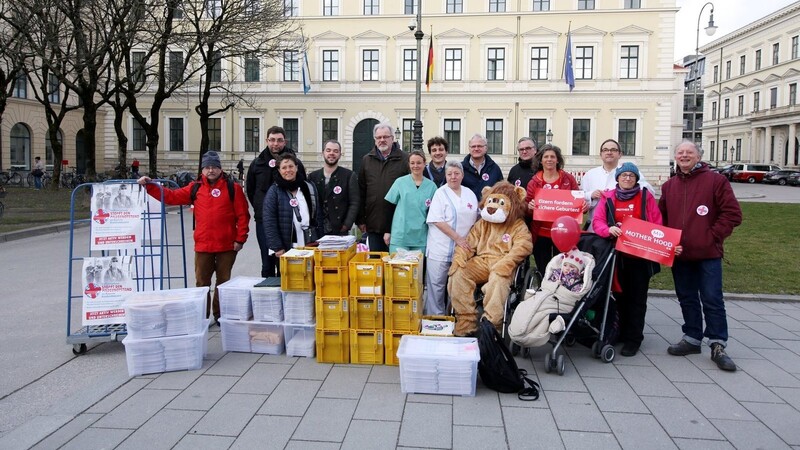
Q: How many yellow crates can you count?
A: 12